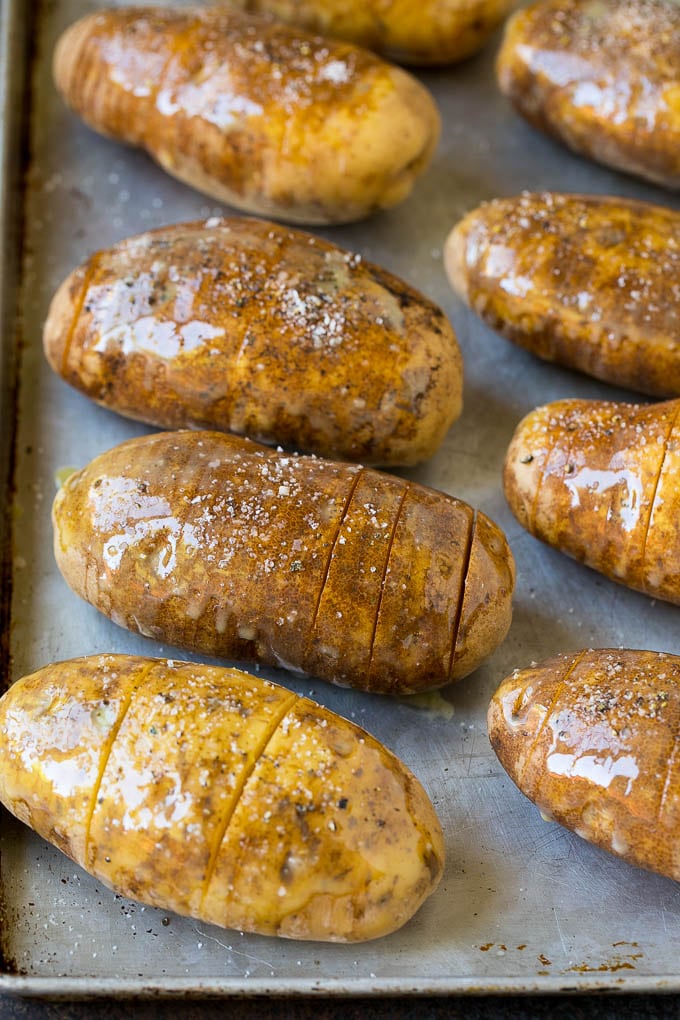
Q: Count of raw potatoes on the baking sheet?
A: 9